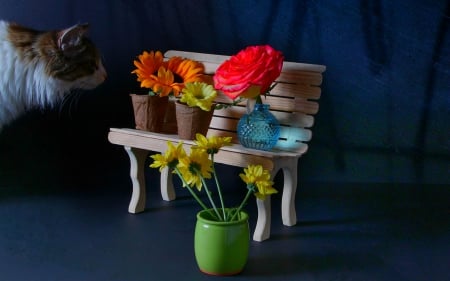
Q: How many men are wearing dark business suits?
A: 0